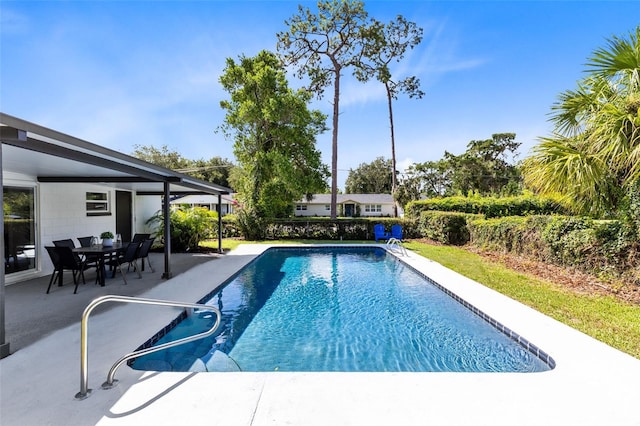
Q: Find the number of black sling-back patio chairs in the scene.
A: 6